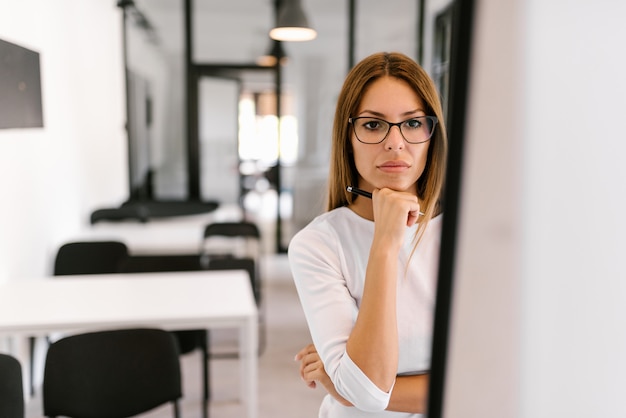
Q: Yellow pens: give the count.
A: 0